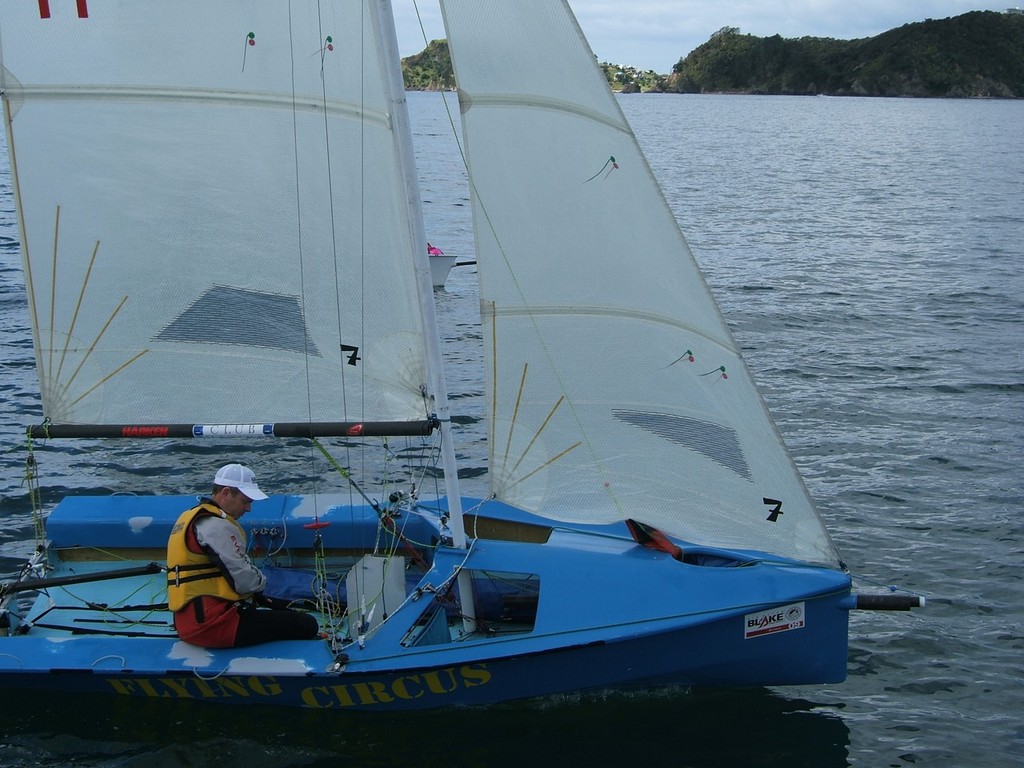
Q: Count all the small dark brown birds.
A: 0